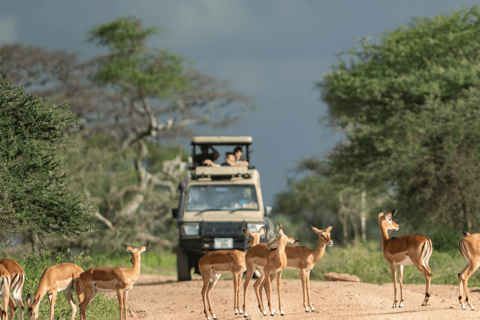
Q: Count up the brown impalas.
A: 9